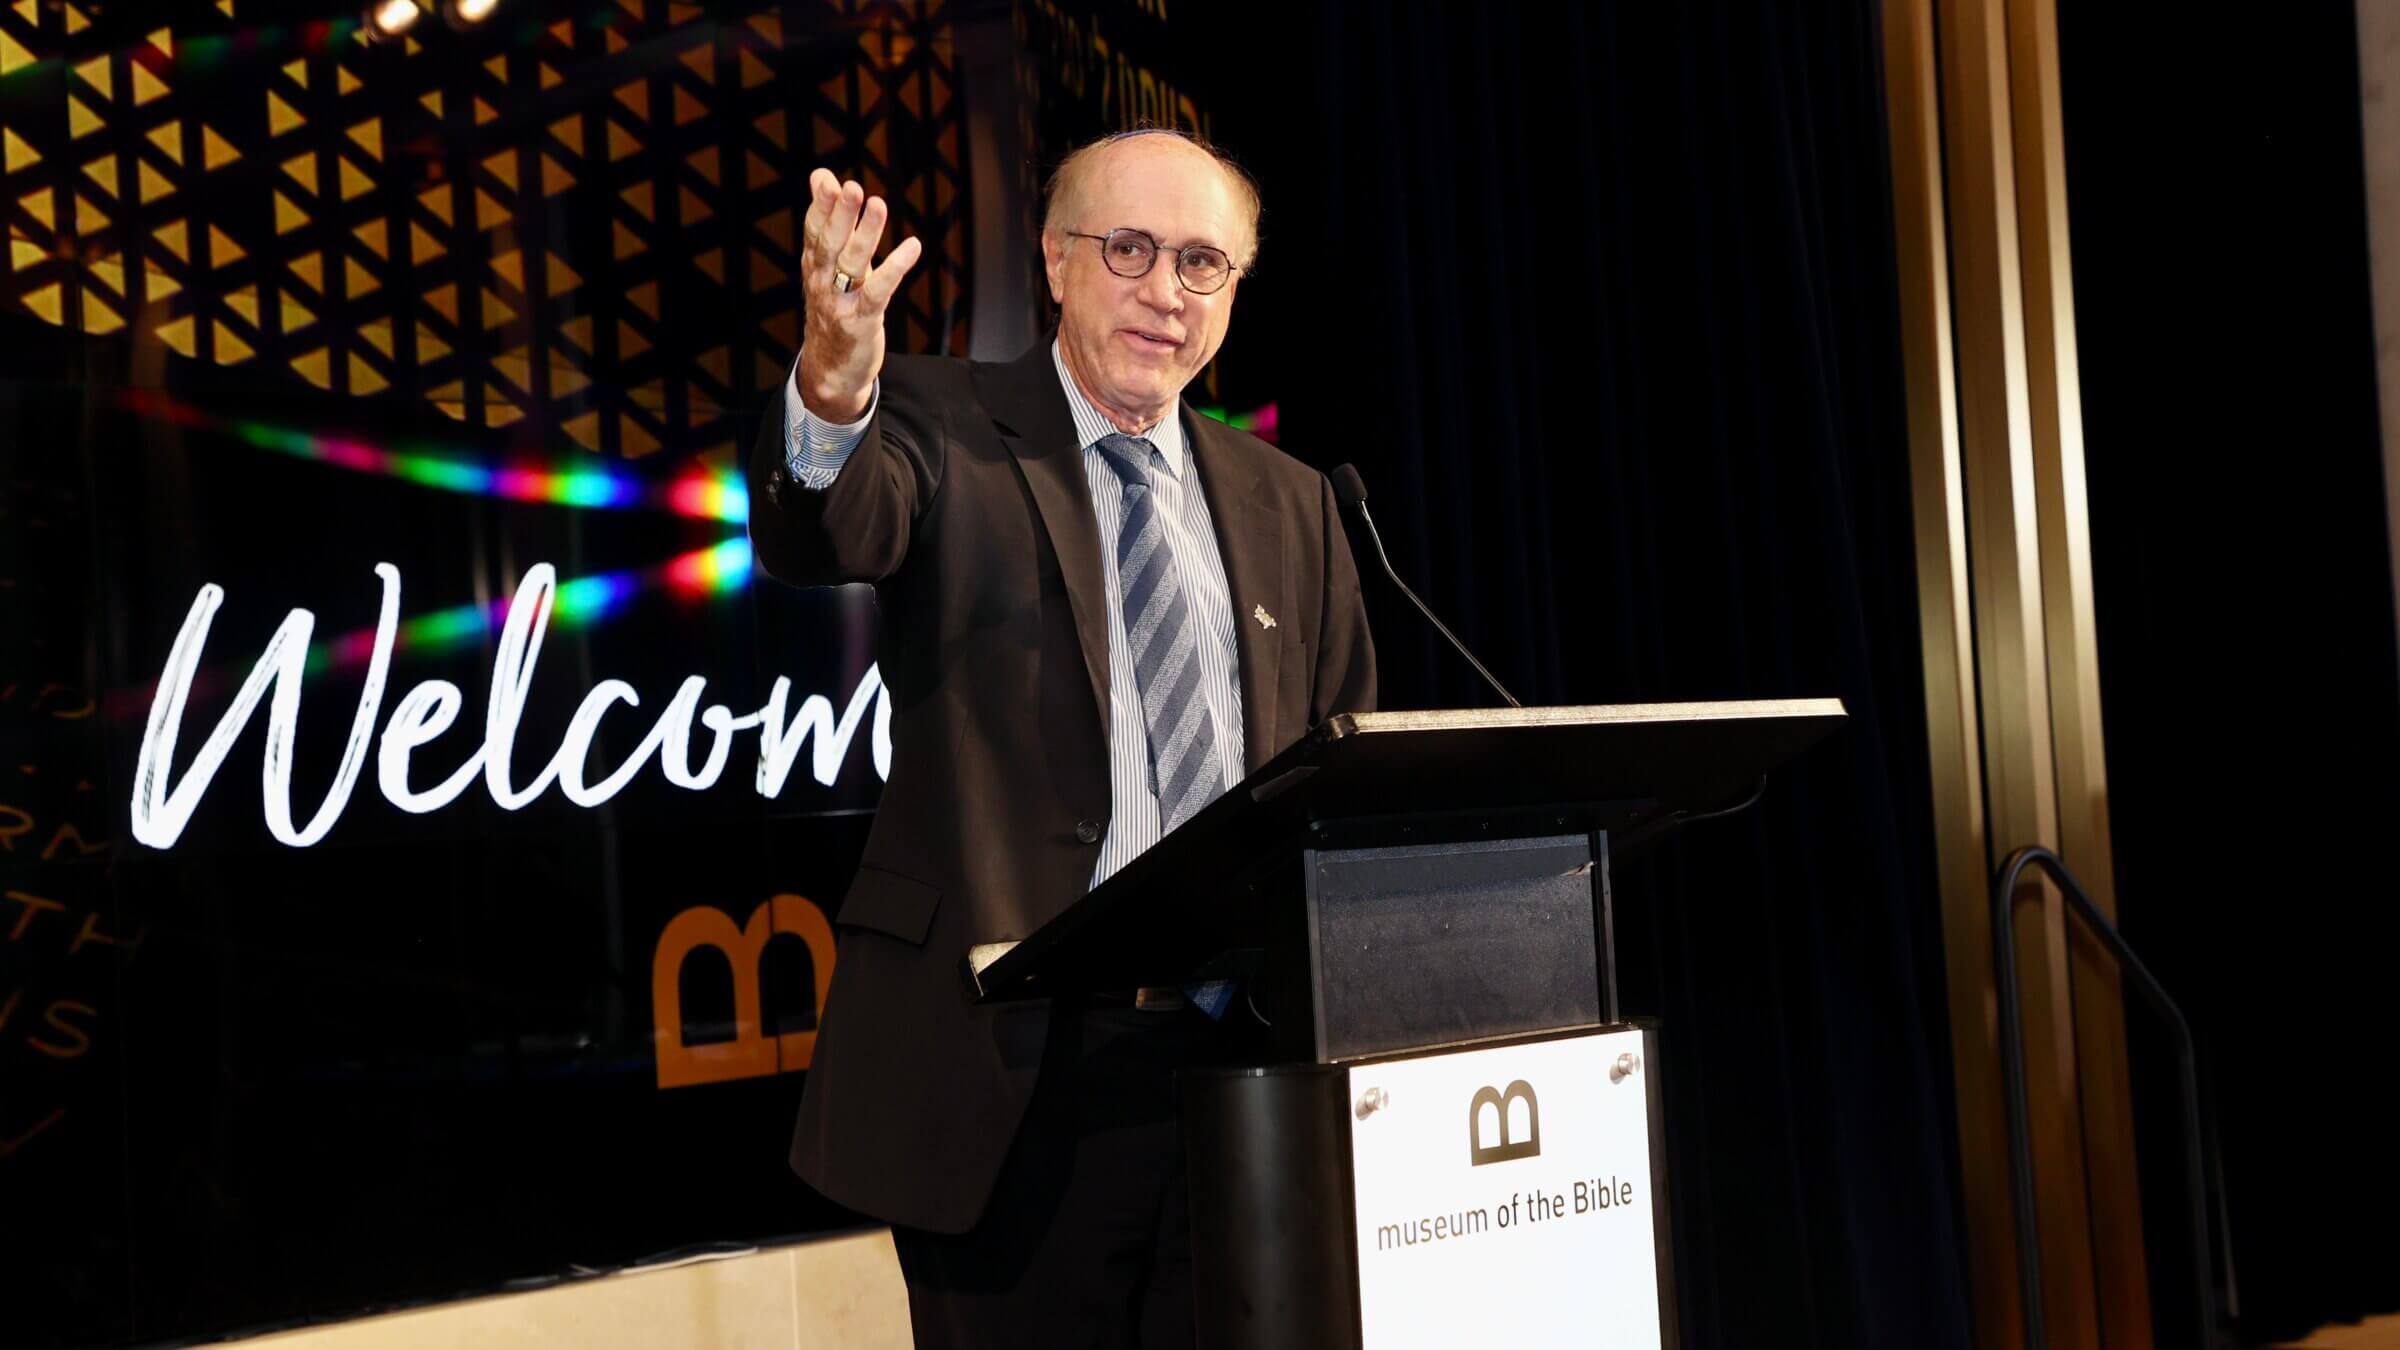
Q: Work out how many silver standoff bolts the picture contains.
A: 2